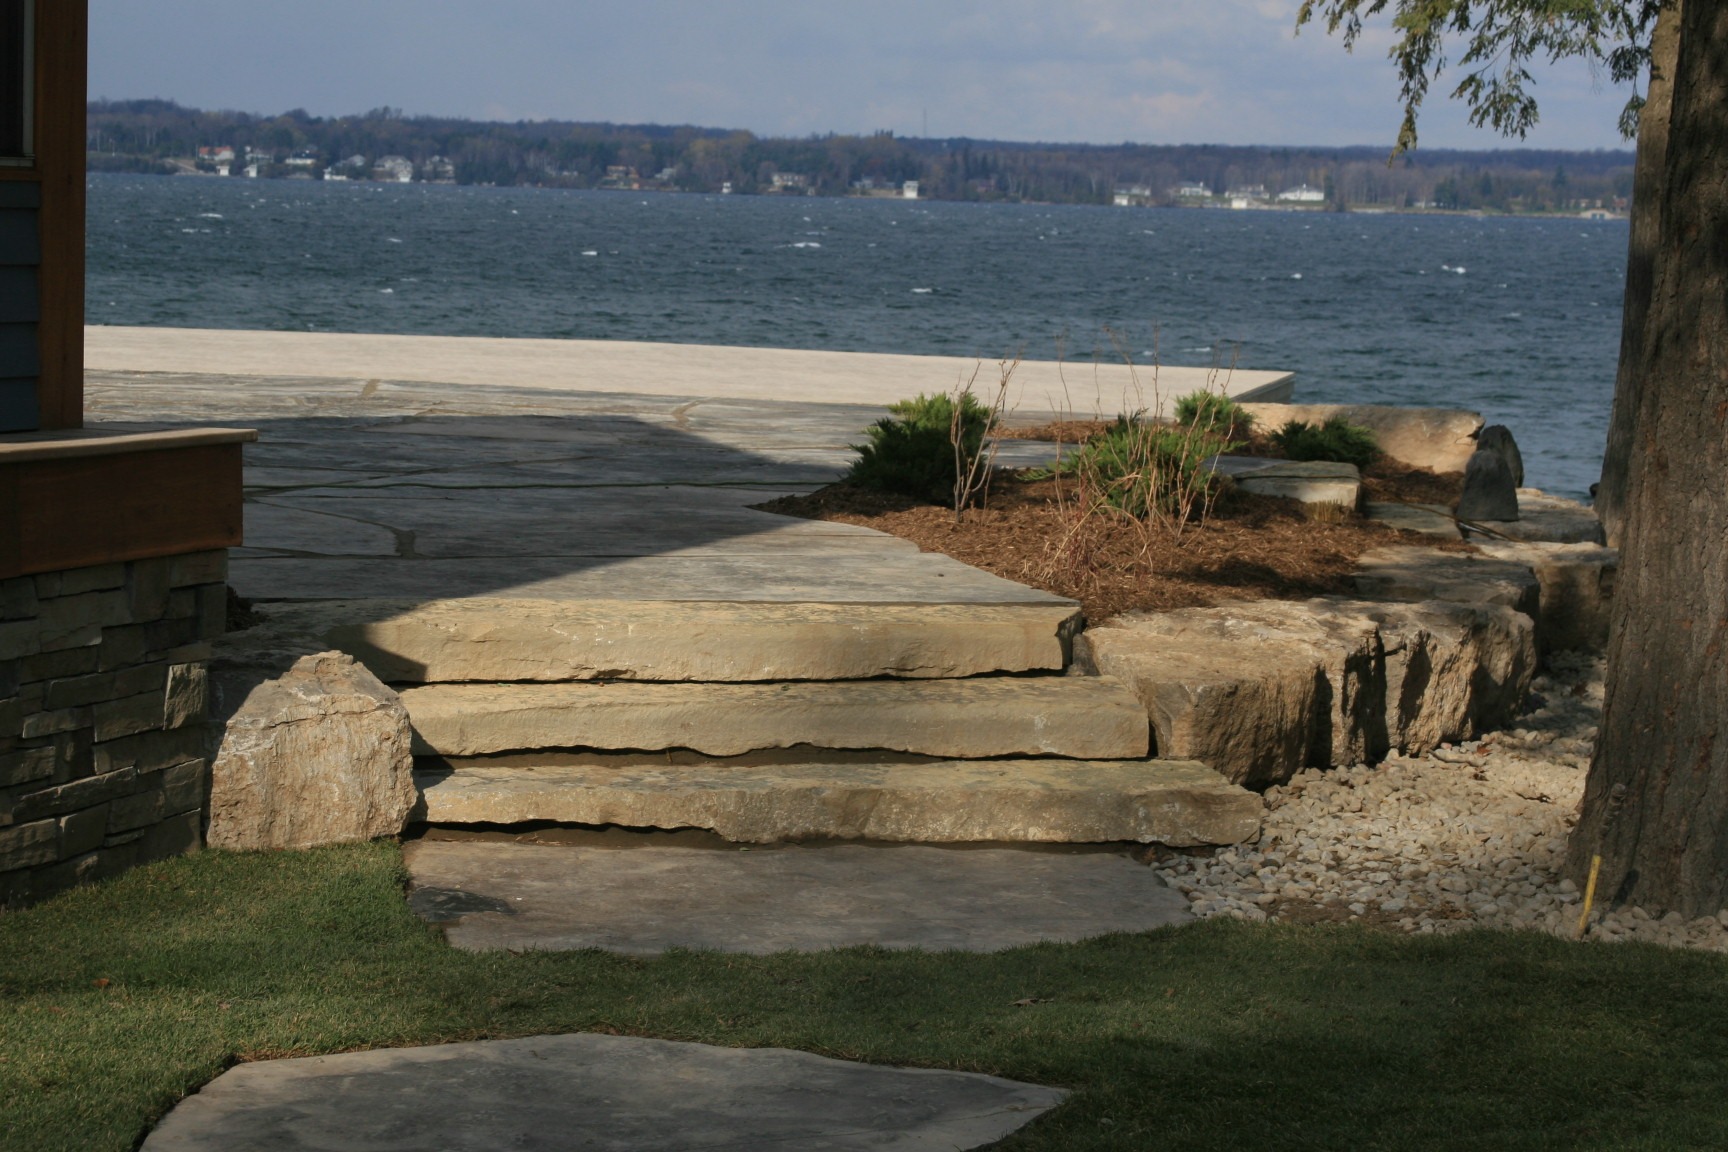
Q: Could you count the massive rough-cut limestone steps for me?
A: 3